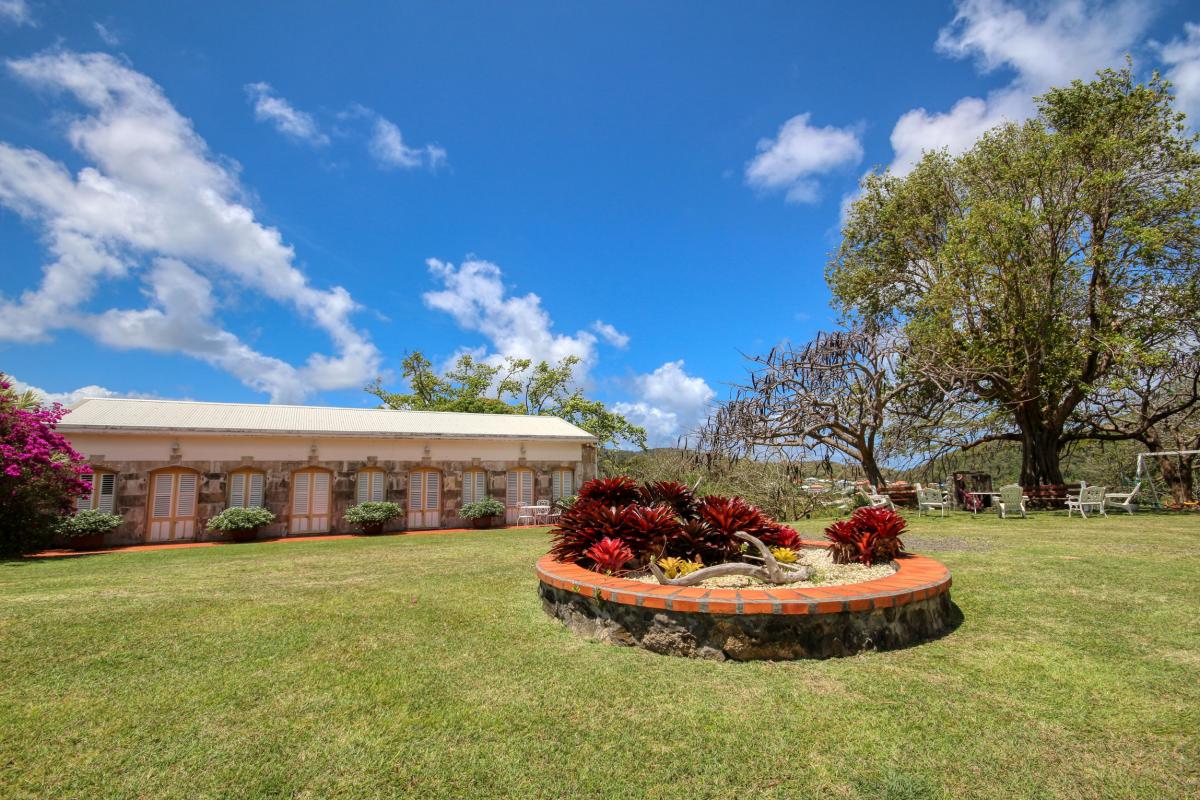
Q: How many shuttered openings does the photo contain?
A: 9